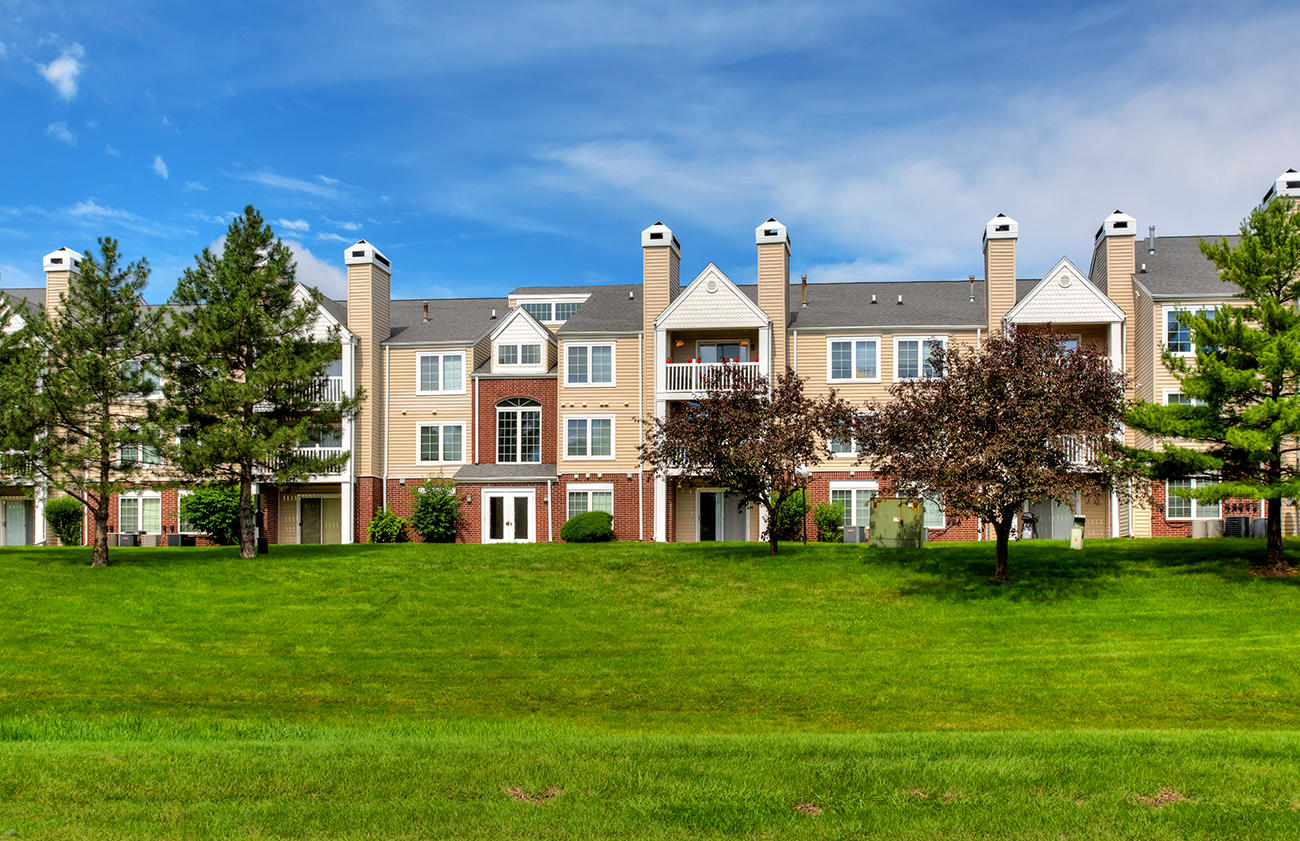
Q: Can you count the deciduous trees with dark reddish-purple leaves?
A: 2